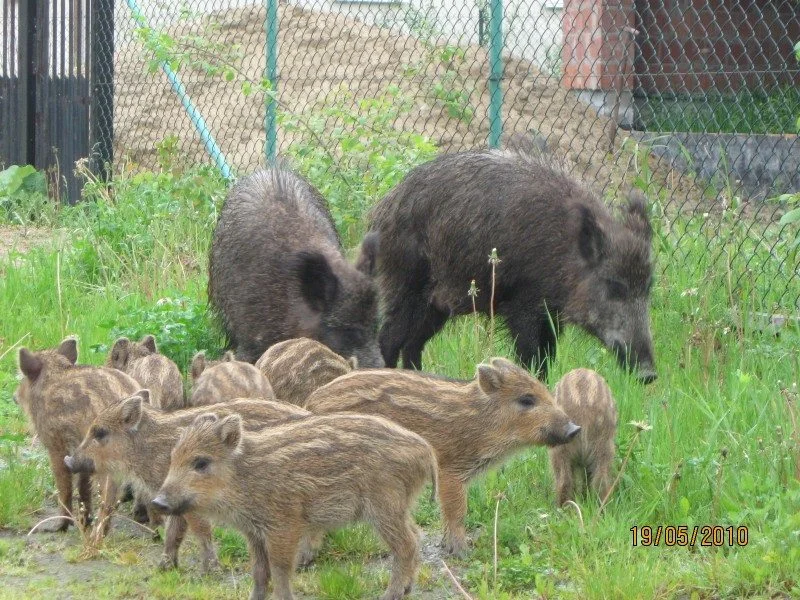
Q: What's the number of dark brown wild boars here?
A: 2